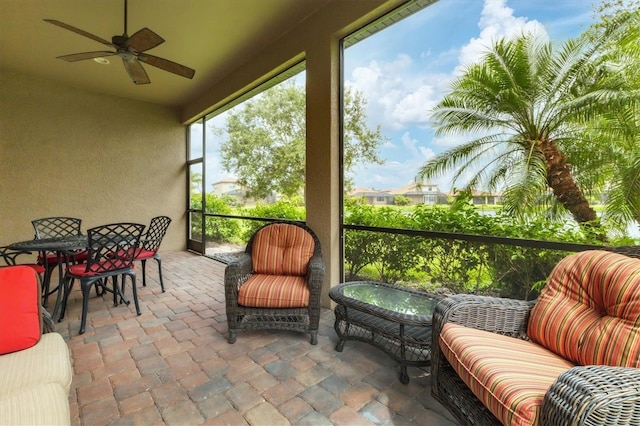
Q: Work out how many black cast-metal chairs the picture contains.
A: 4